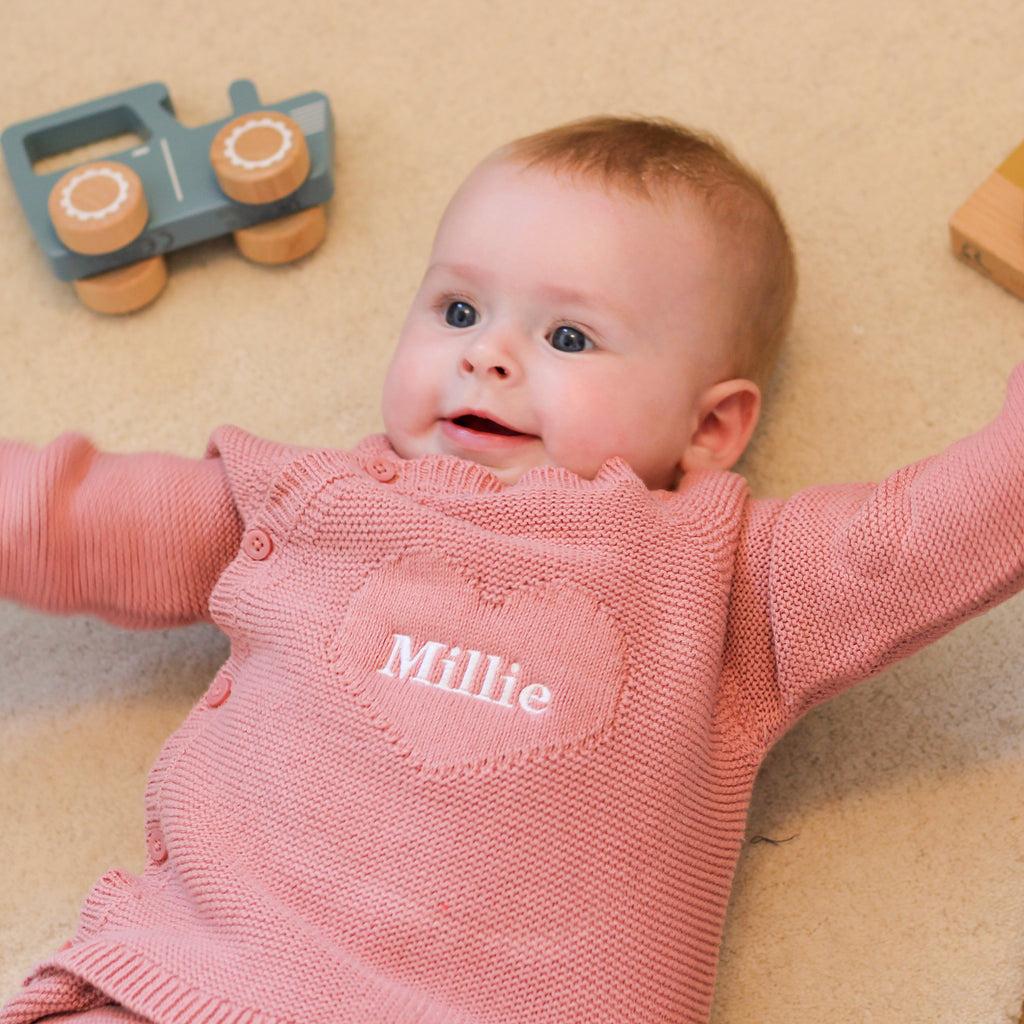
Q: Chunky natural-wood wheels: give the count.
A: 4